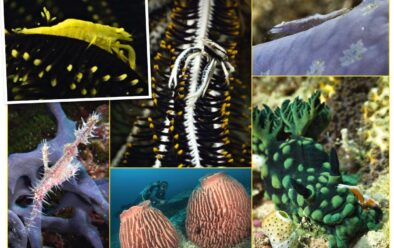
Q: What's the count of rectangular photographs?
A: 6